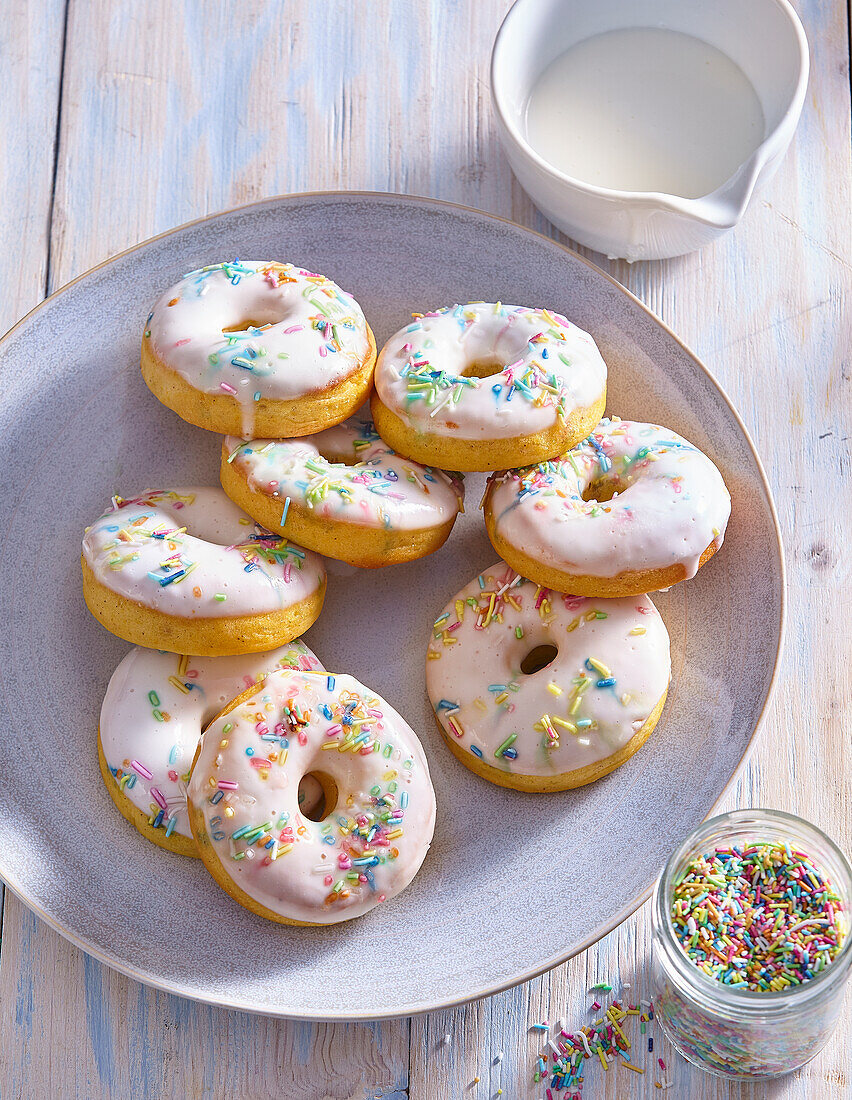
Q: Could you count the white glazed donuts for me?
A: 8